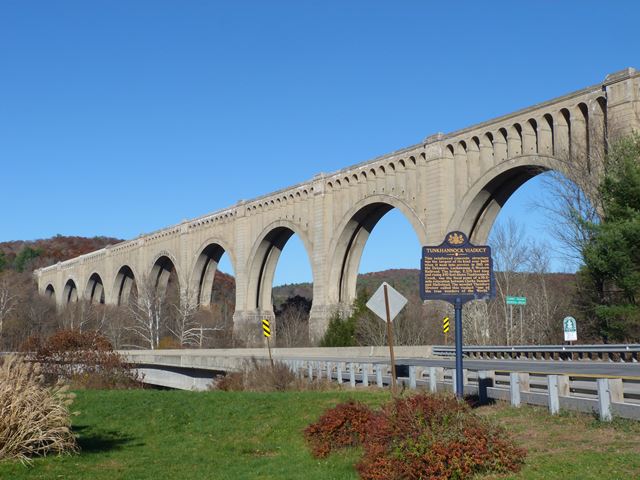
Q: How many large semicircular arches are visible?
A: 9